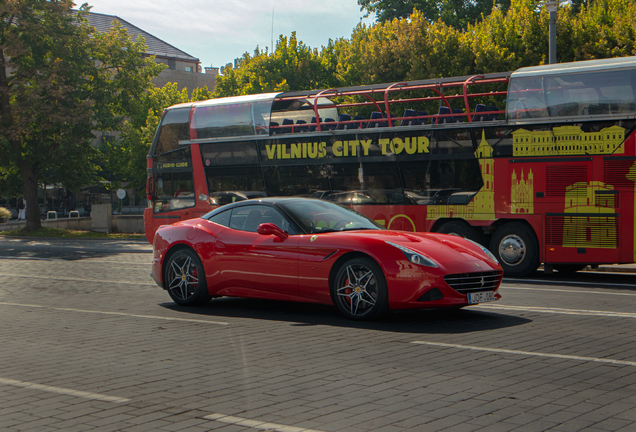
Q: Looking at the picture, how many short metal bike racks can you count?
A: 2